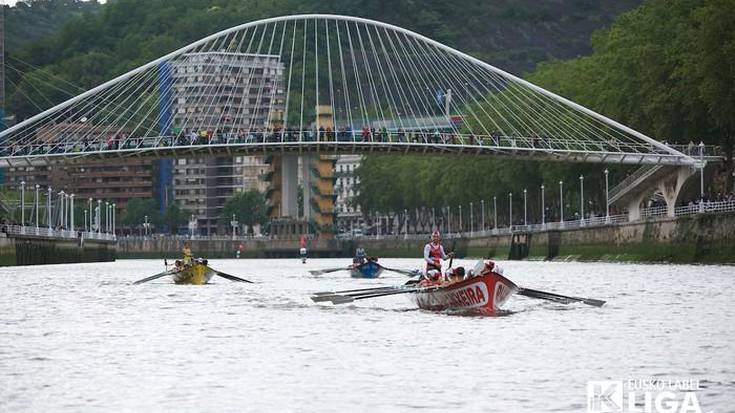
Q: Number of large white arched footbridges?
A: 1